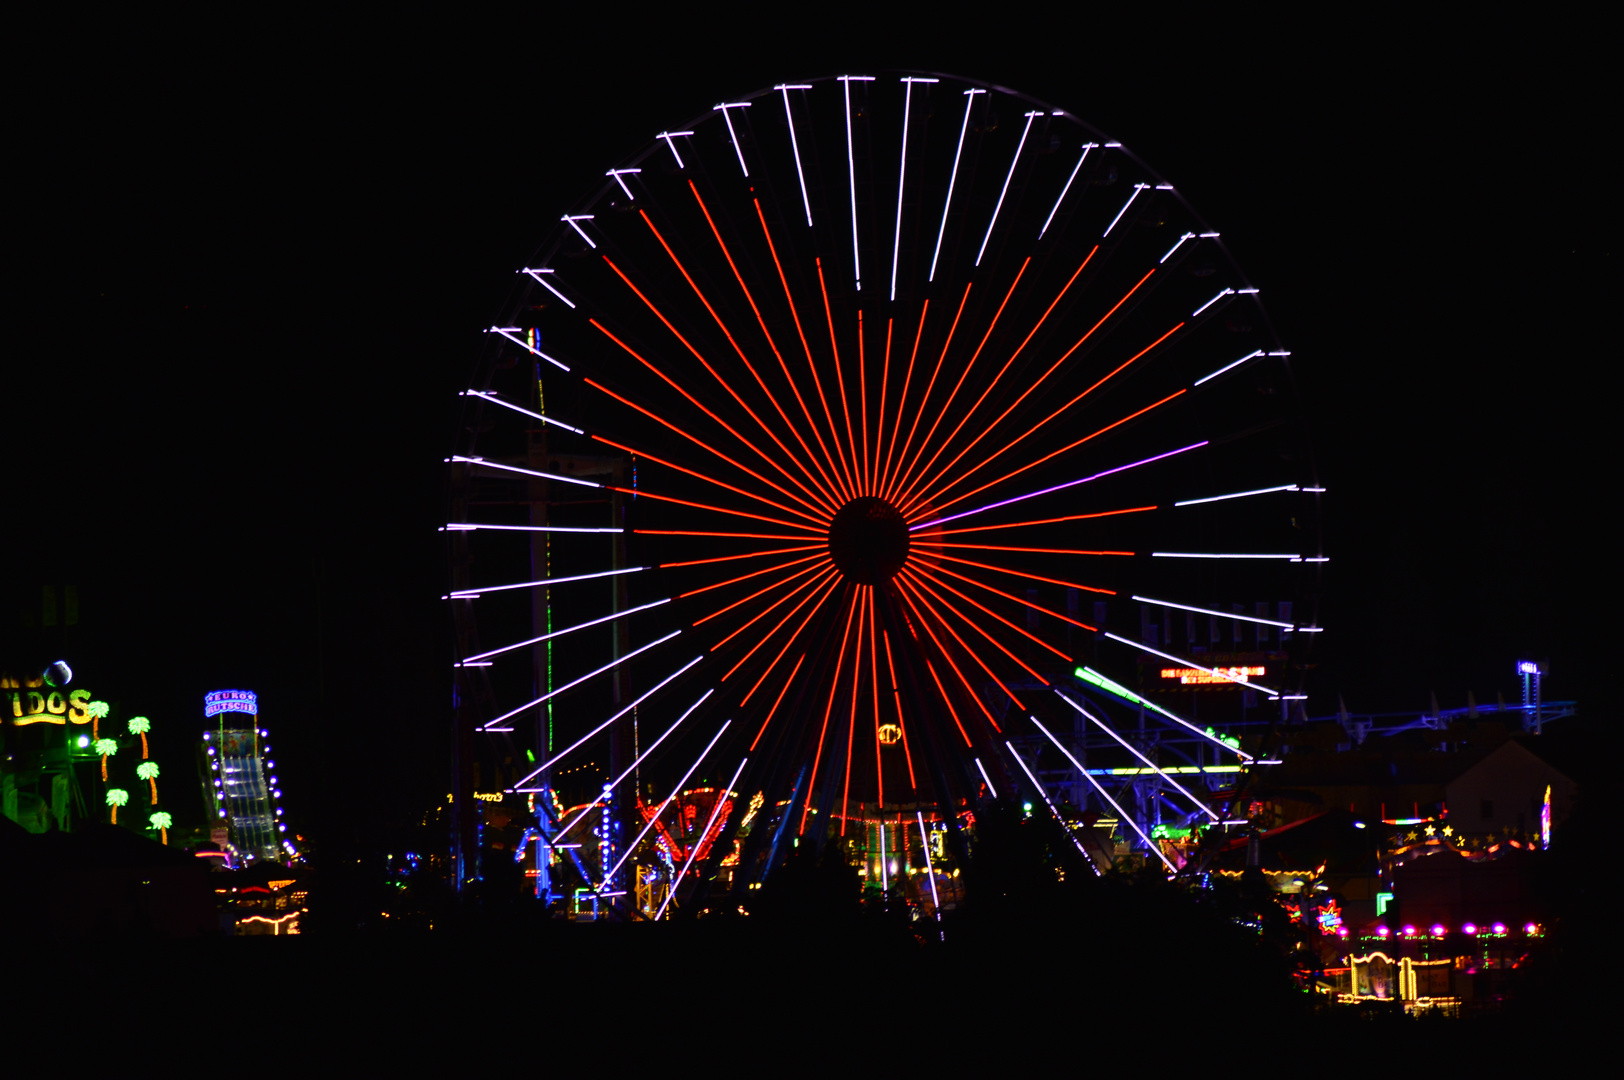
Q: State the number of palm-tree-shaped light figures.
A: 6